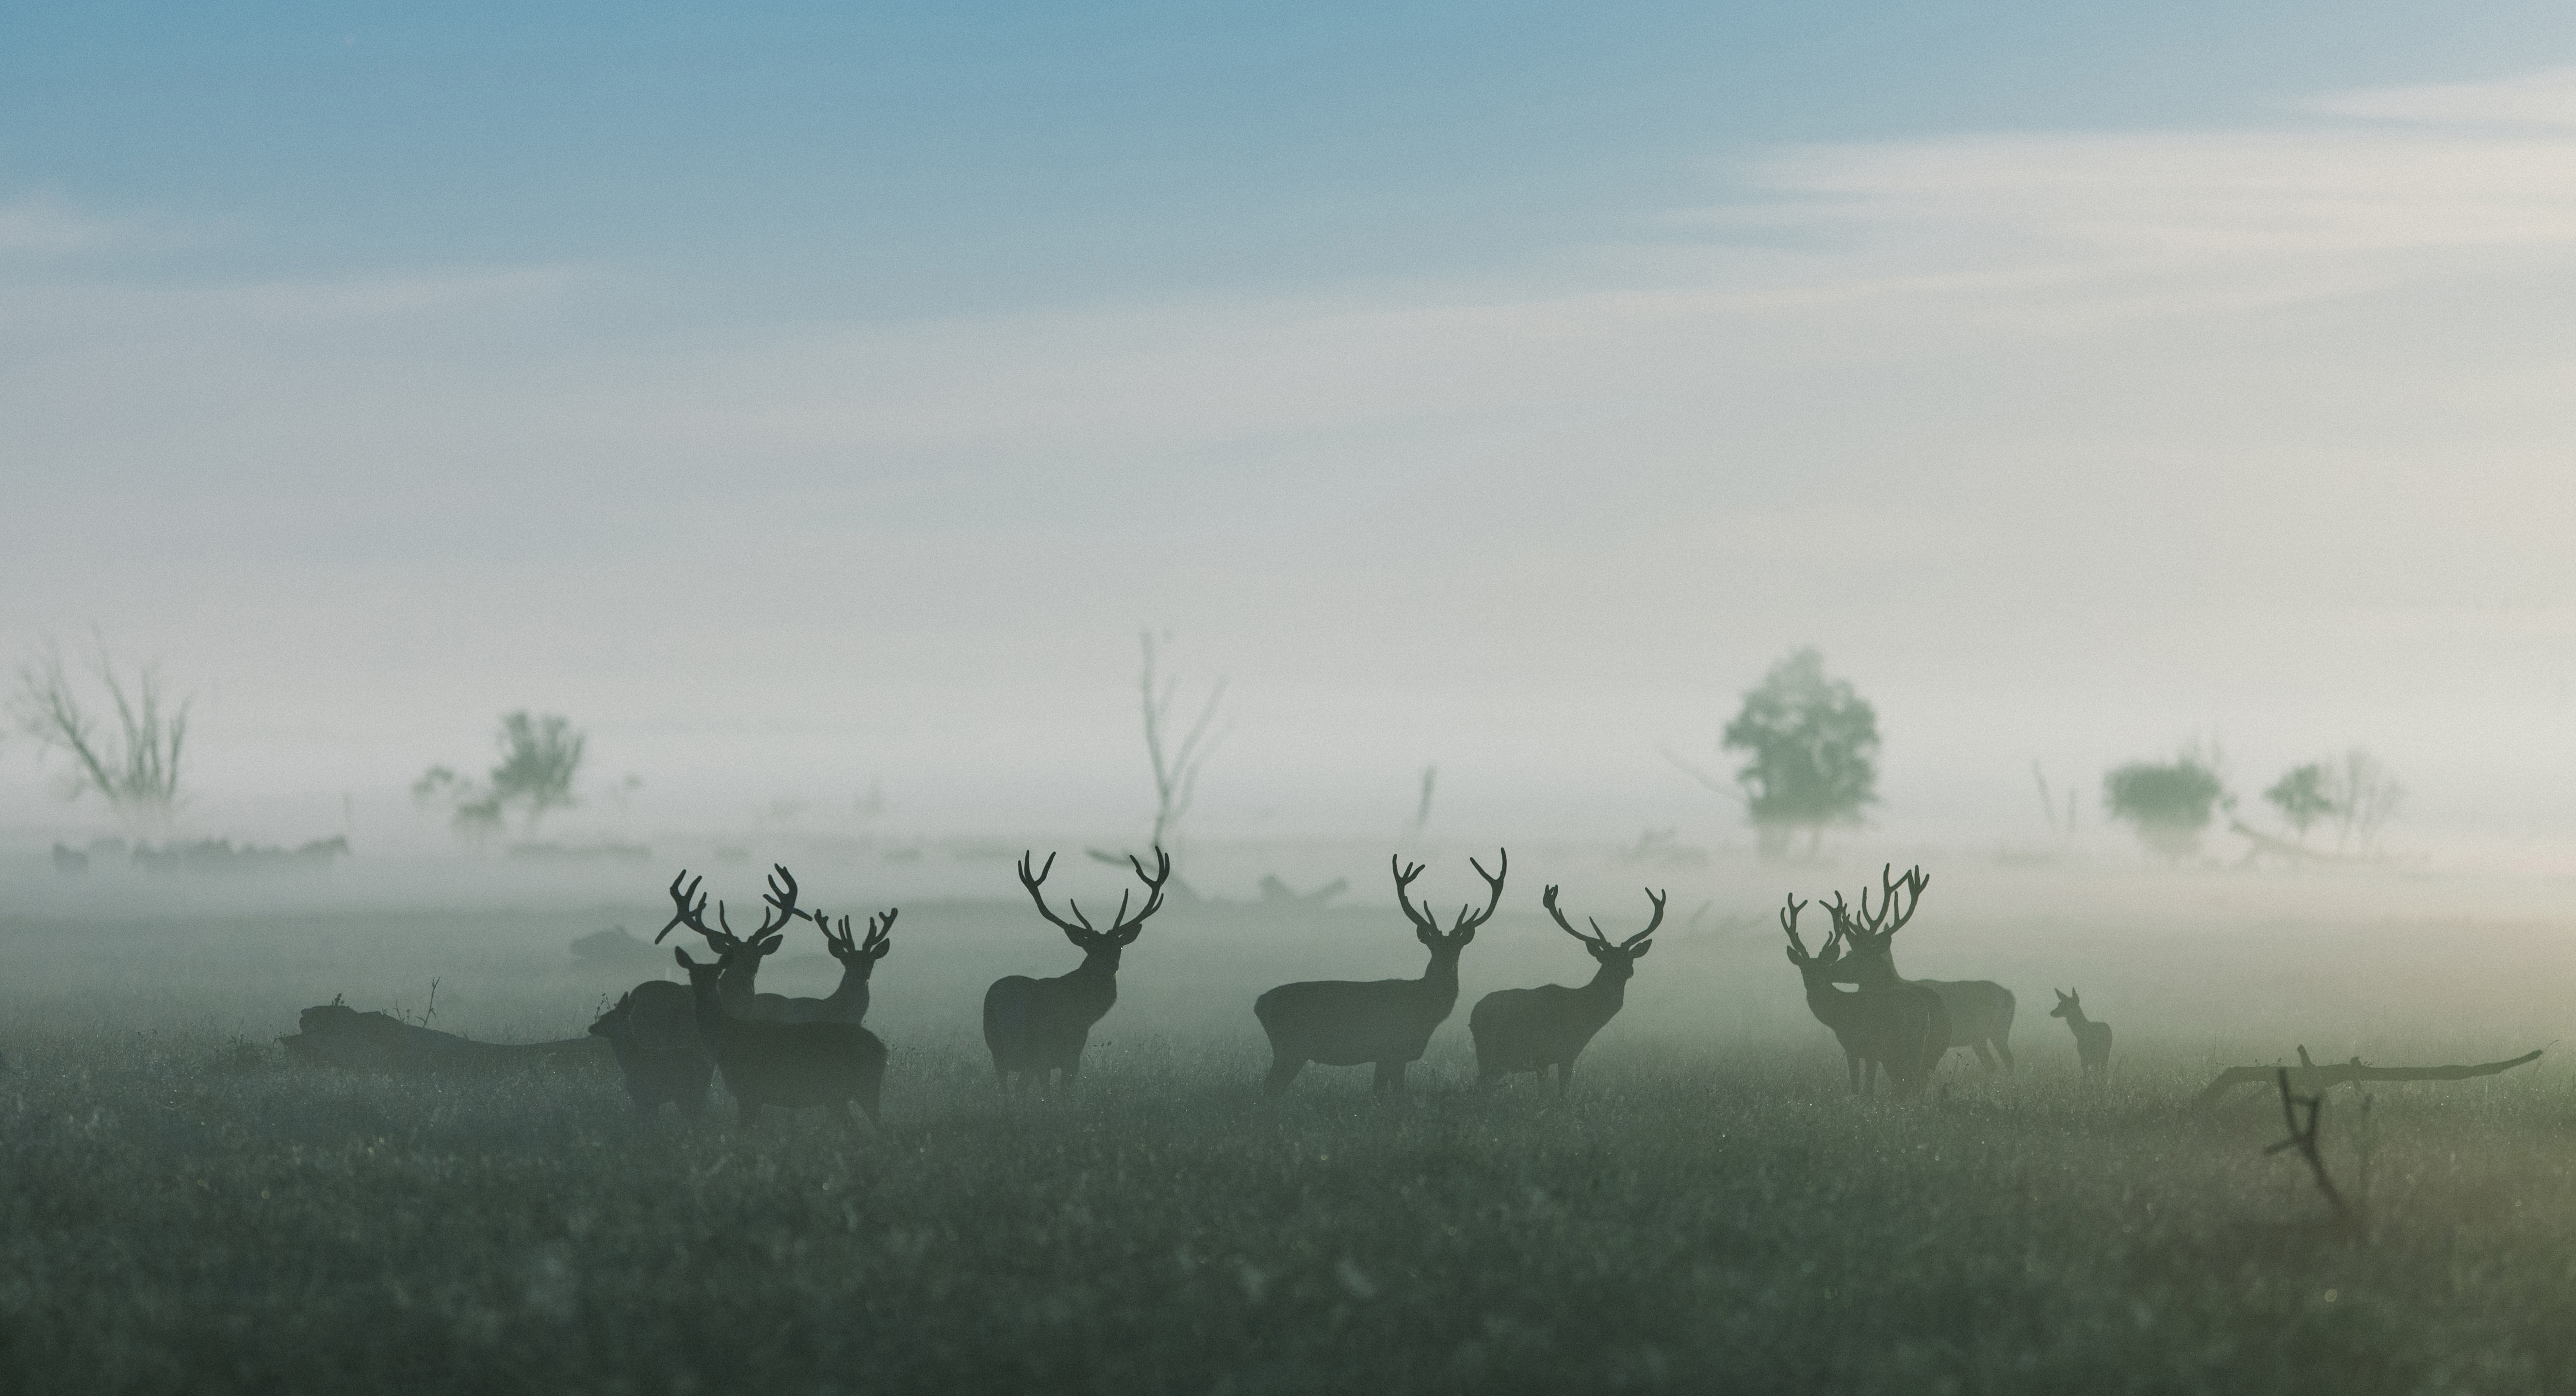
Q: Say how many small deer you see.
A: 1